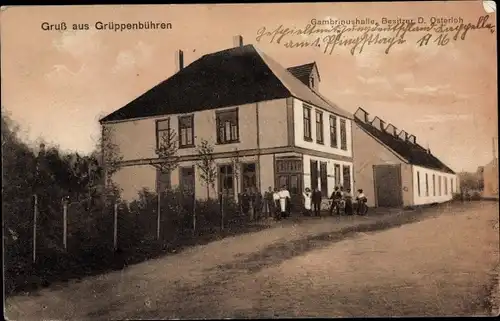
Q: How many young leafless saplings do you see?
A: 3